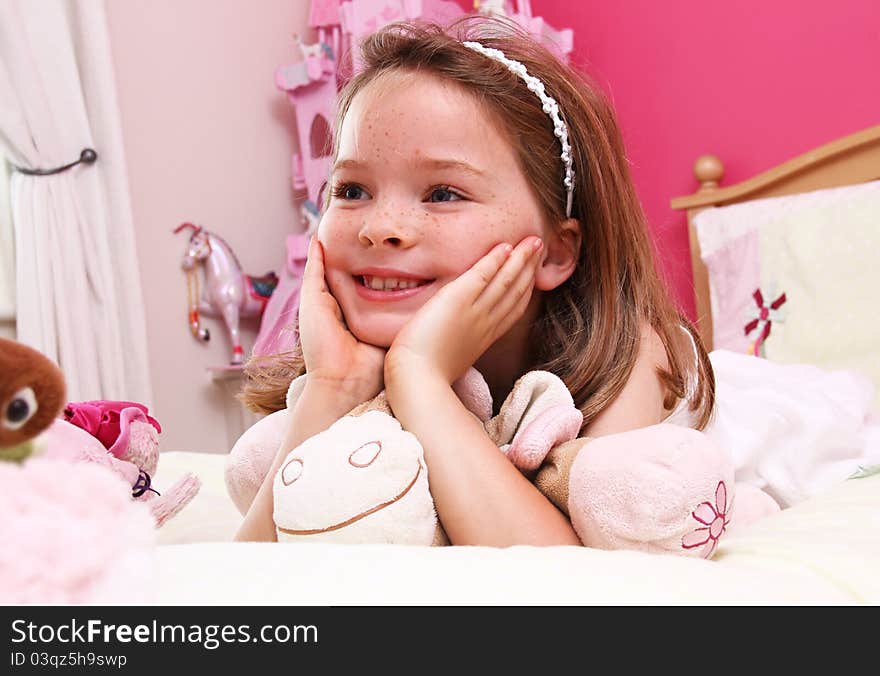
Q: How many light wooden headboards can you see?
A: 1